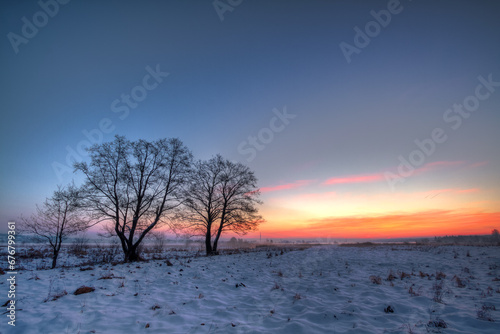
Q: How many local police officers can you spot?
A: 0